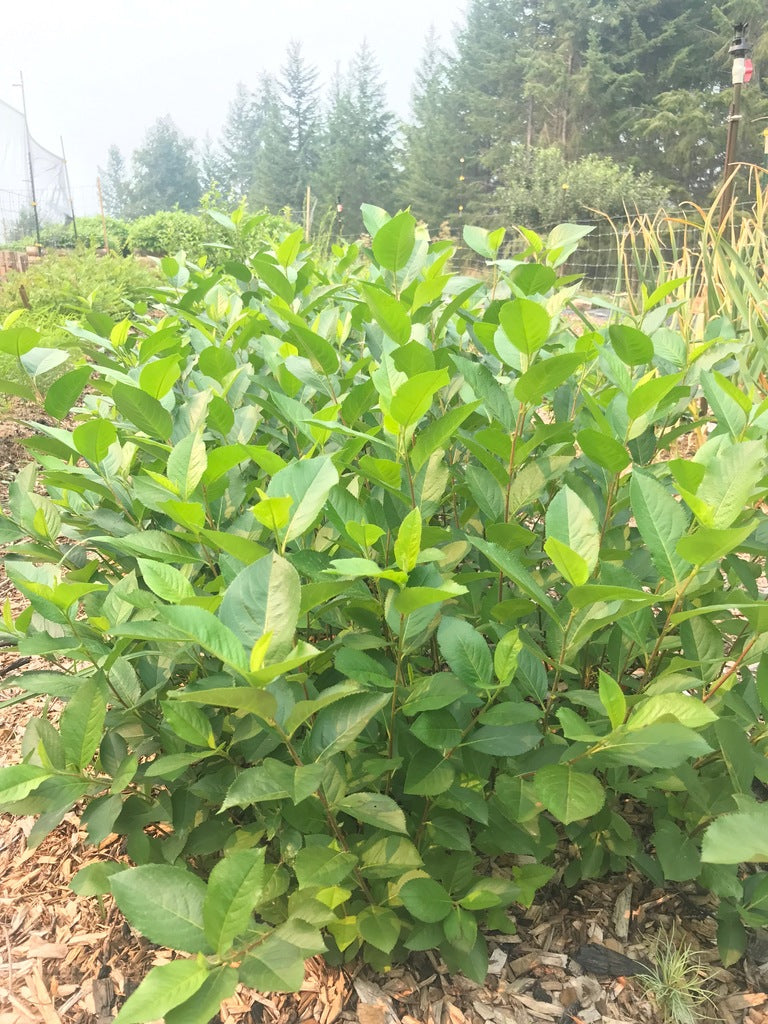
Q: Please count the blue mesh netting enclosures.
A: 0